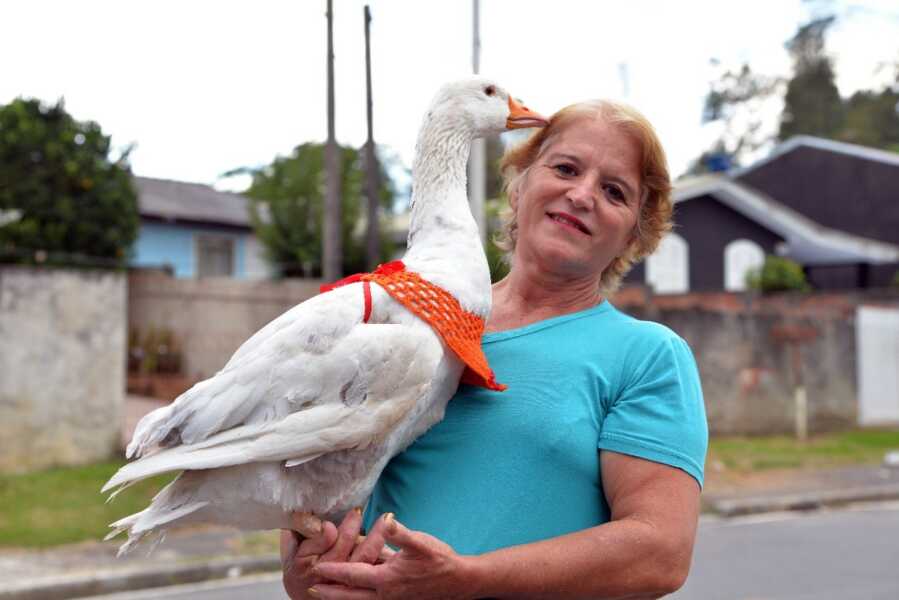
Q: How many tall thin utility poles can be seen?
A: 3